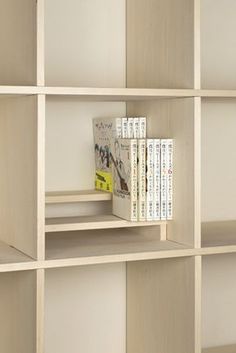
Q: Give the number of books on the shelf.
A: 11